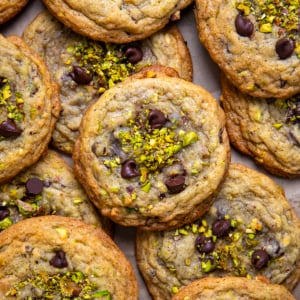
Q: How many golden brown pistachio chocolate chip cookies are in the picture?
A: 11